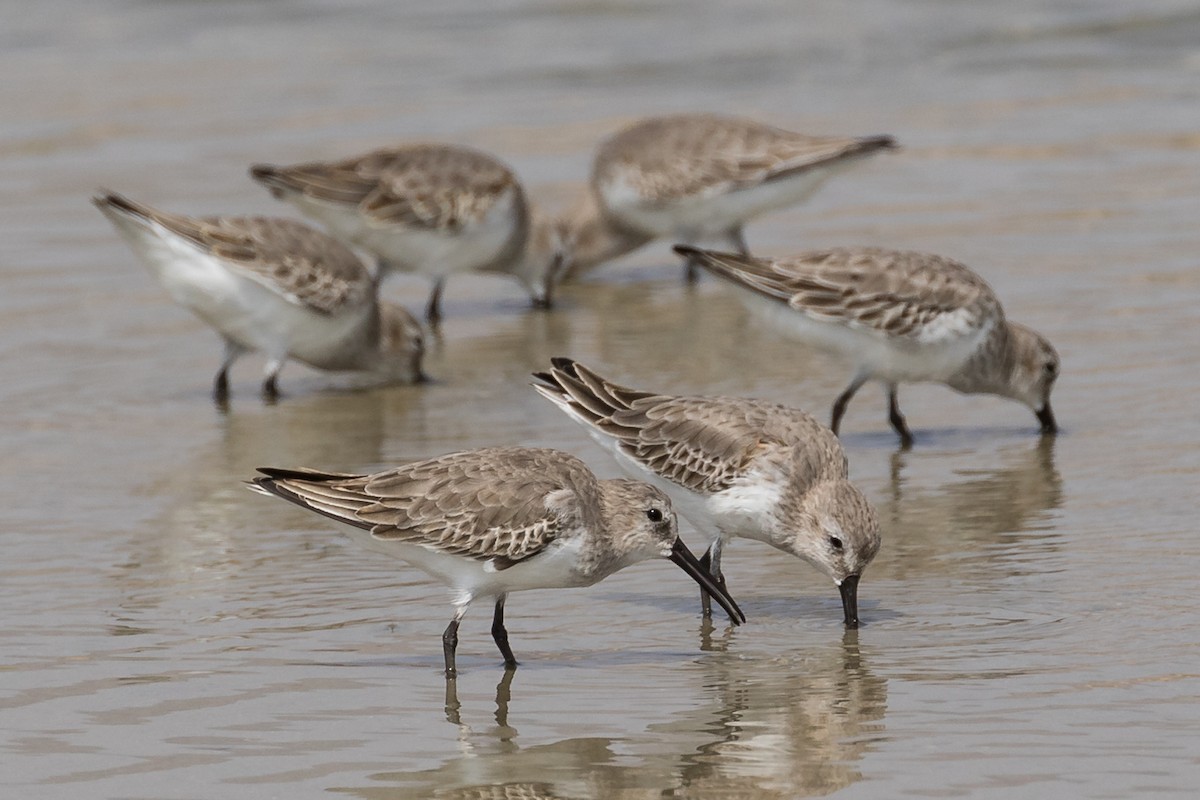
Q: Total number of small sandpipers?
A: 6